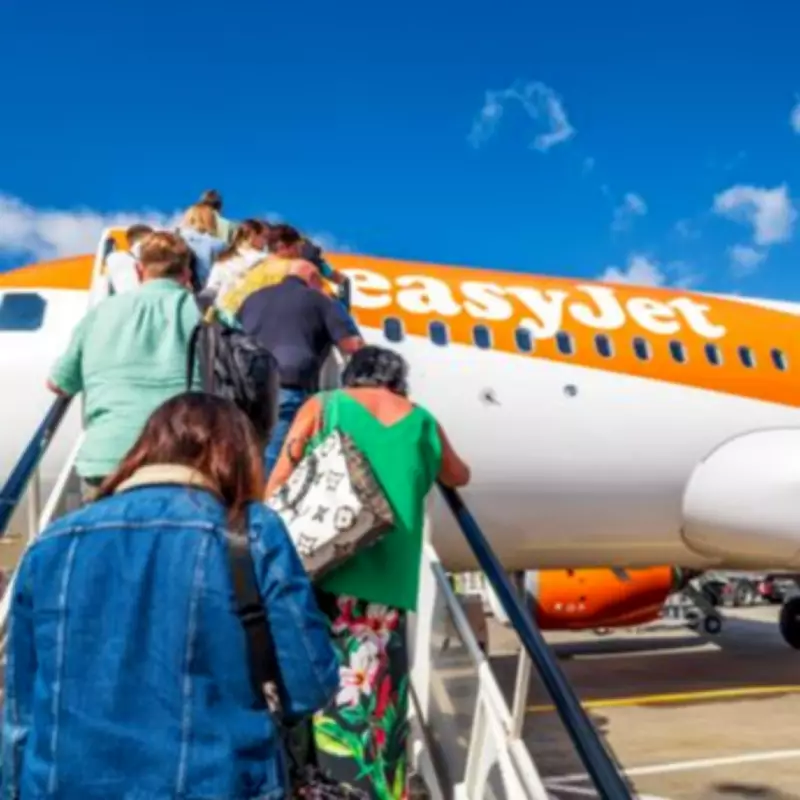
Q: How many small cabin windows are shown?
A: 11